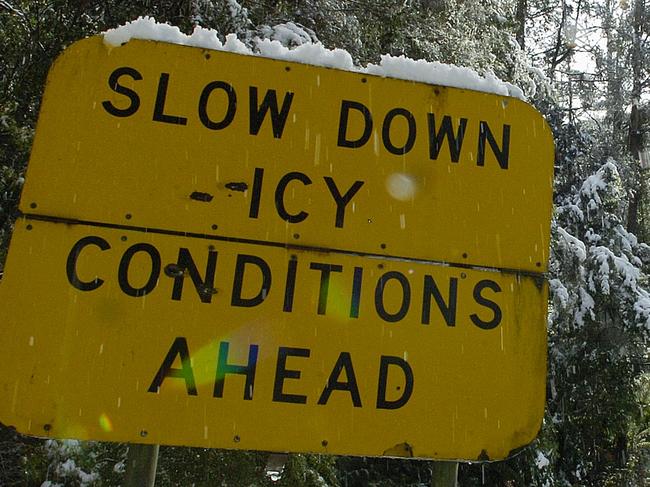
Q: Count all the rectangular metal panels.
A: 2